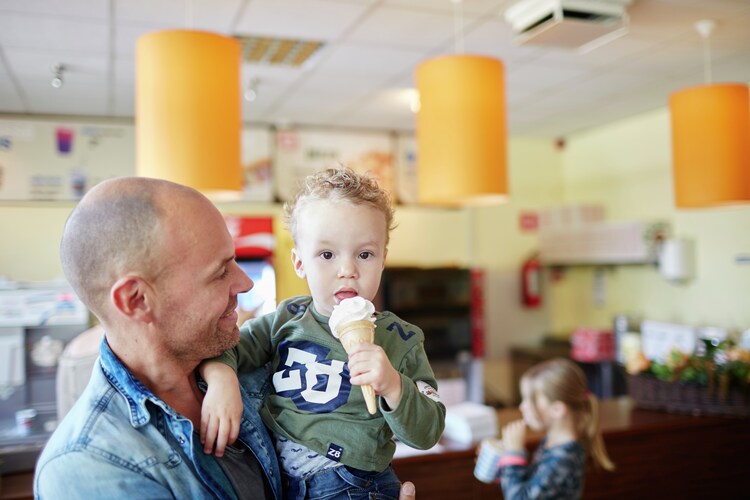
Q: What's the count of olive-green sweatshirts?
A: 1